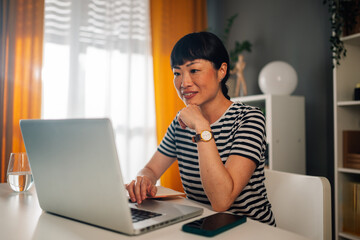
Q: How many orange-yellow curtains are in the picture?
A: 2